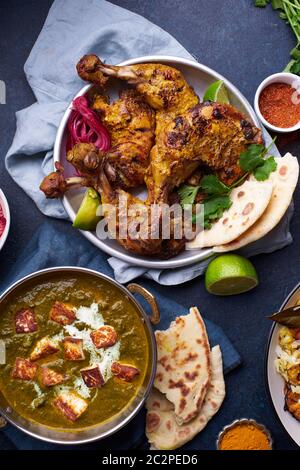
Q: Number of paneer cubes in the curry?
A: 10